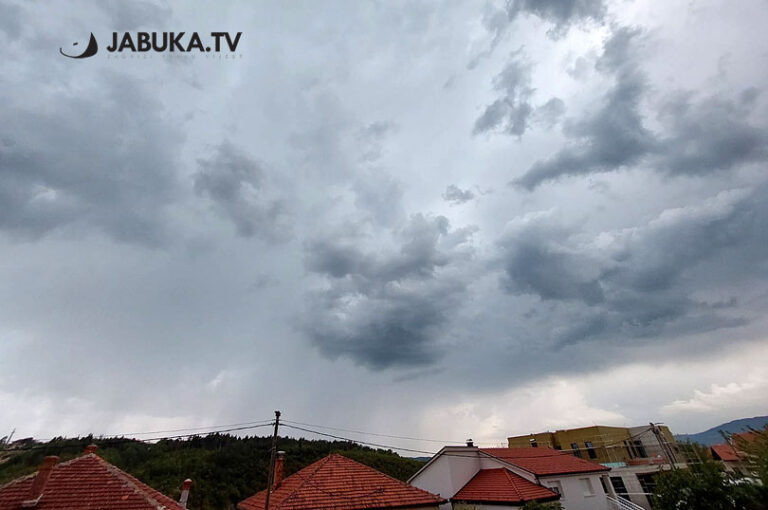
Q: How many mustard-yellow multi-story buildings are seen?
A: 1